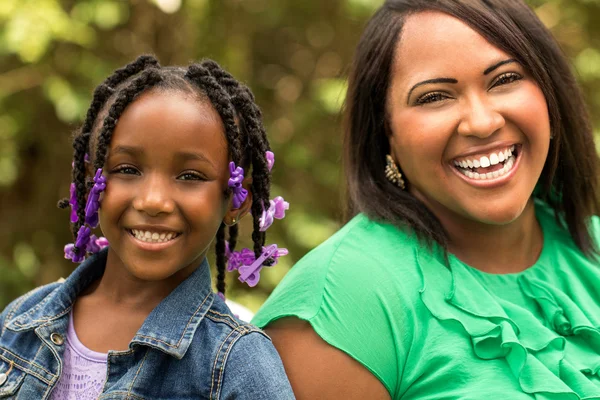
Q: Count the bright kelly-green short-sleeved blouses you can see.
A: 1